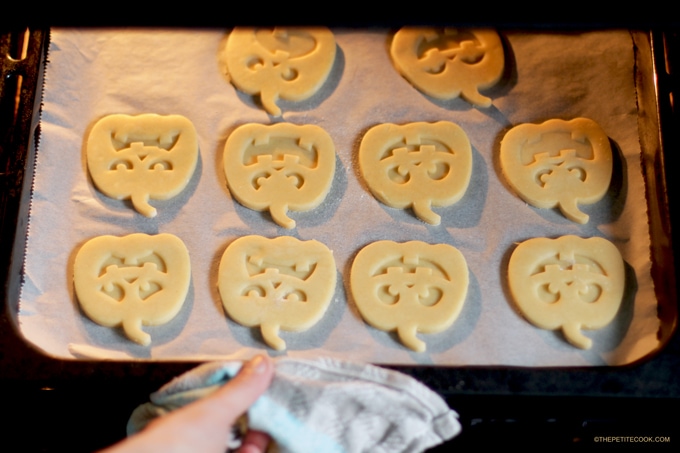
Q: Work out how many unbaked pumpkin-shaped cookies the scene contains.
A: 10